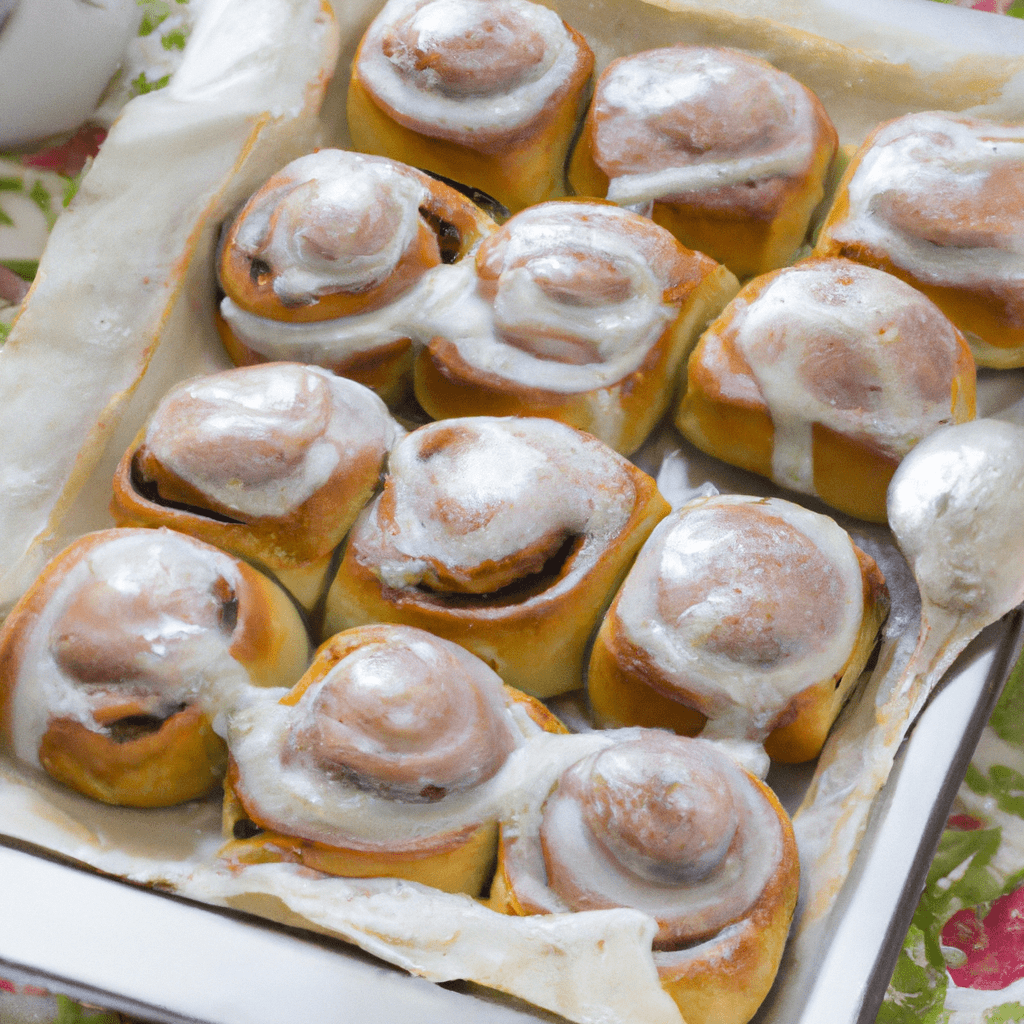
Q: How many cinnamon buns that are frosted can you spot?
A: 12